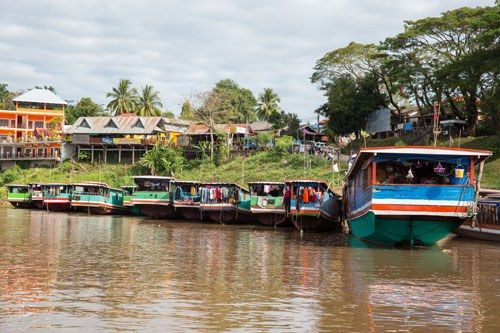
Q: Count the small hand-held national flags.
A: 0